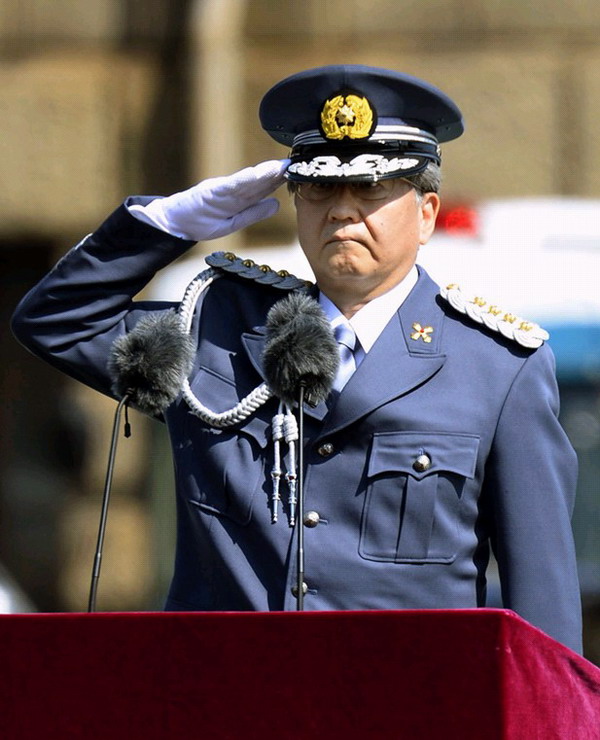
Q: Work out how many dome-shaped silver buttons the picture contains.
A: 4